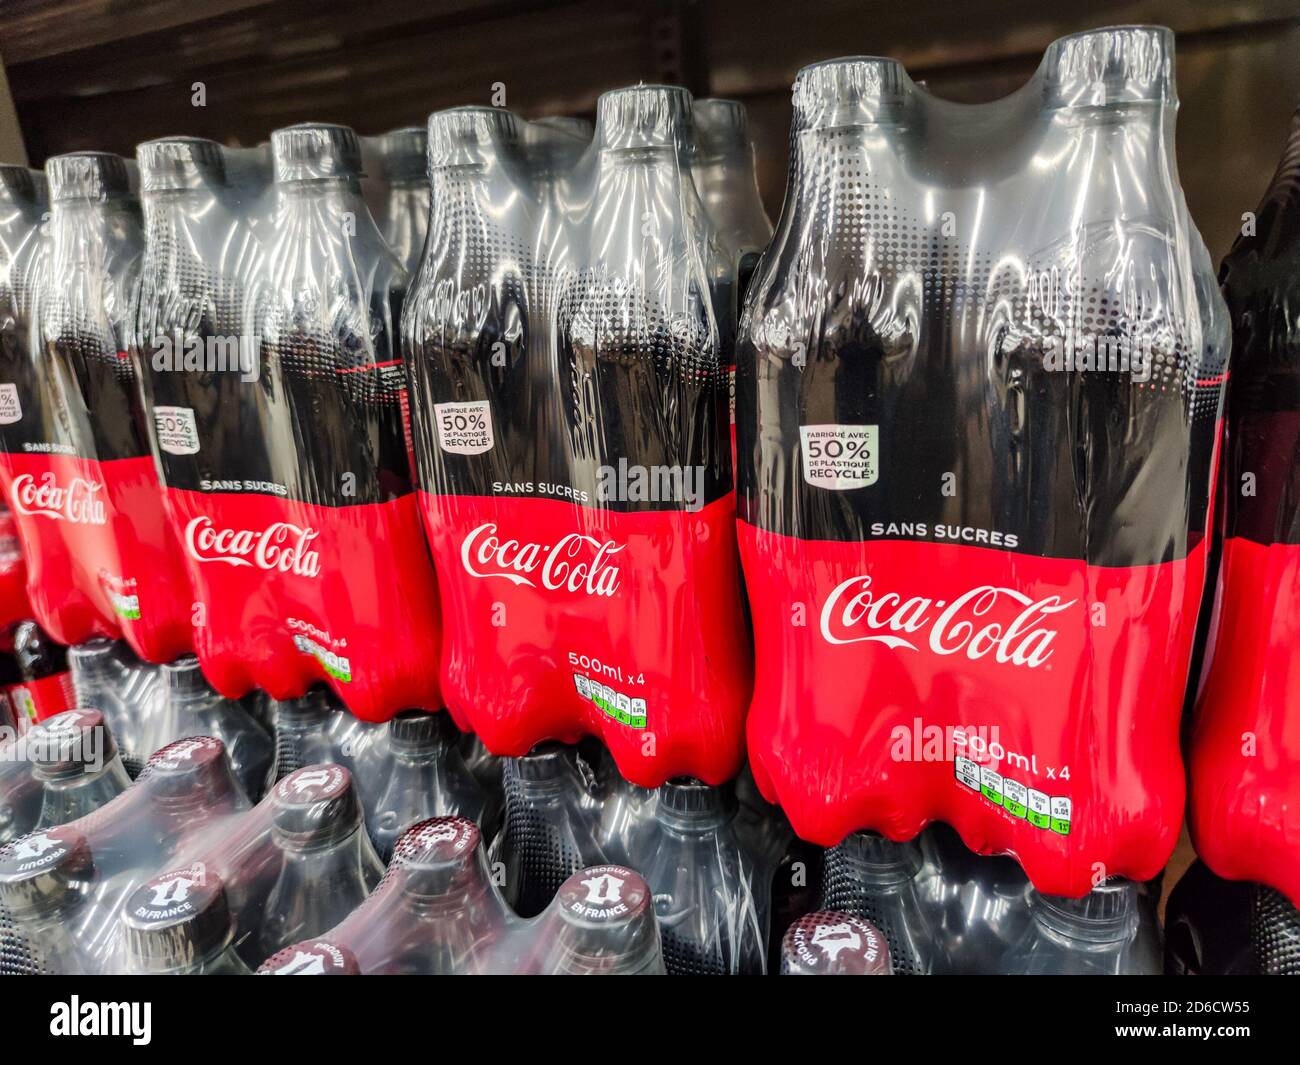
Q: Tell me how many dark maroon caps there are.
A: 9